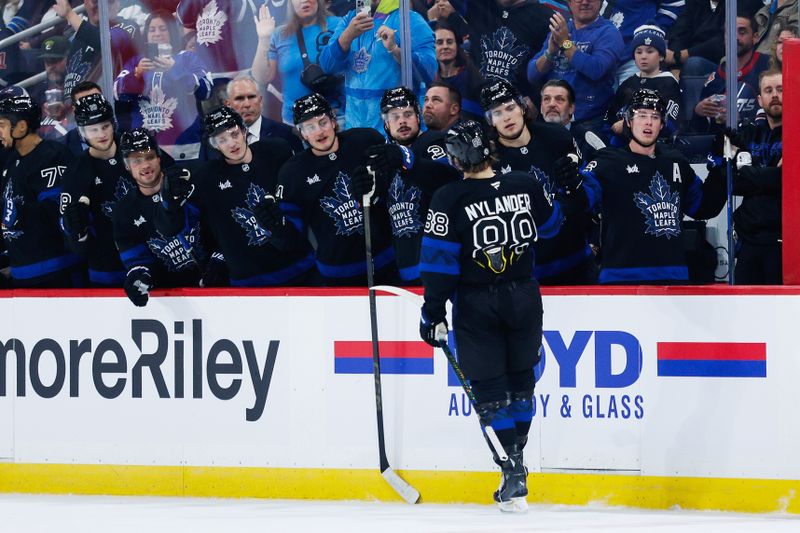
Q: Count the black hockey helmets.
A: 9